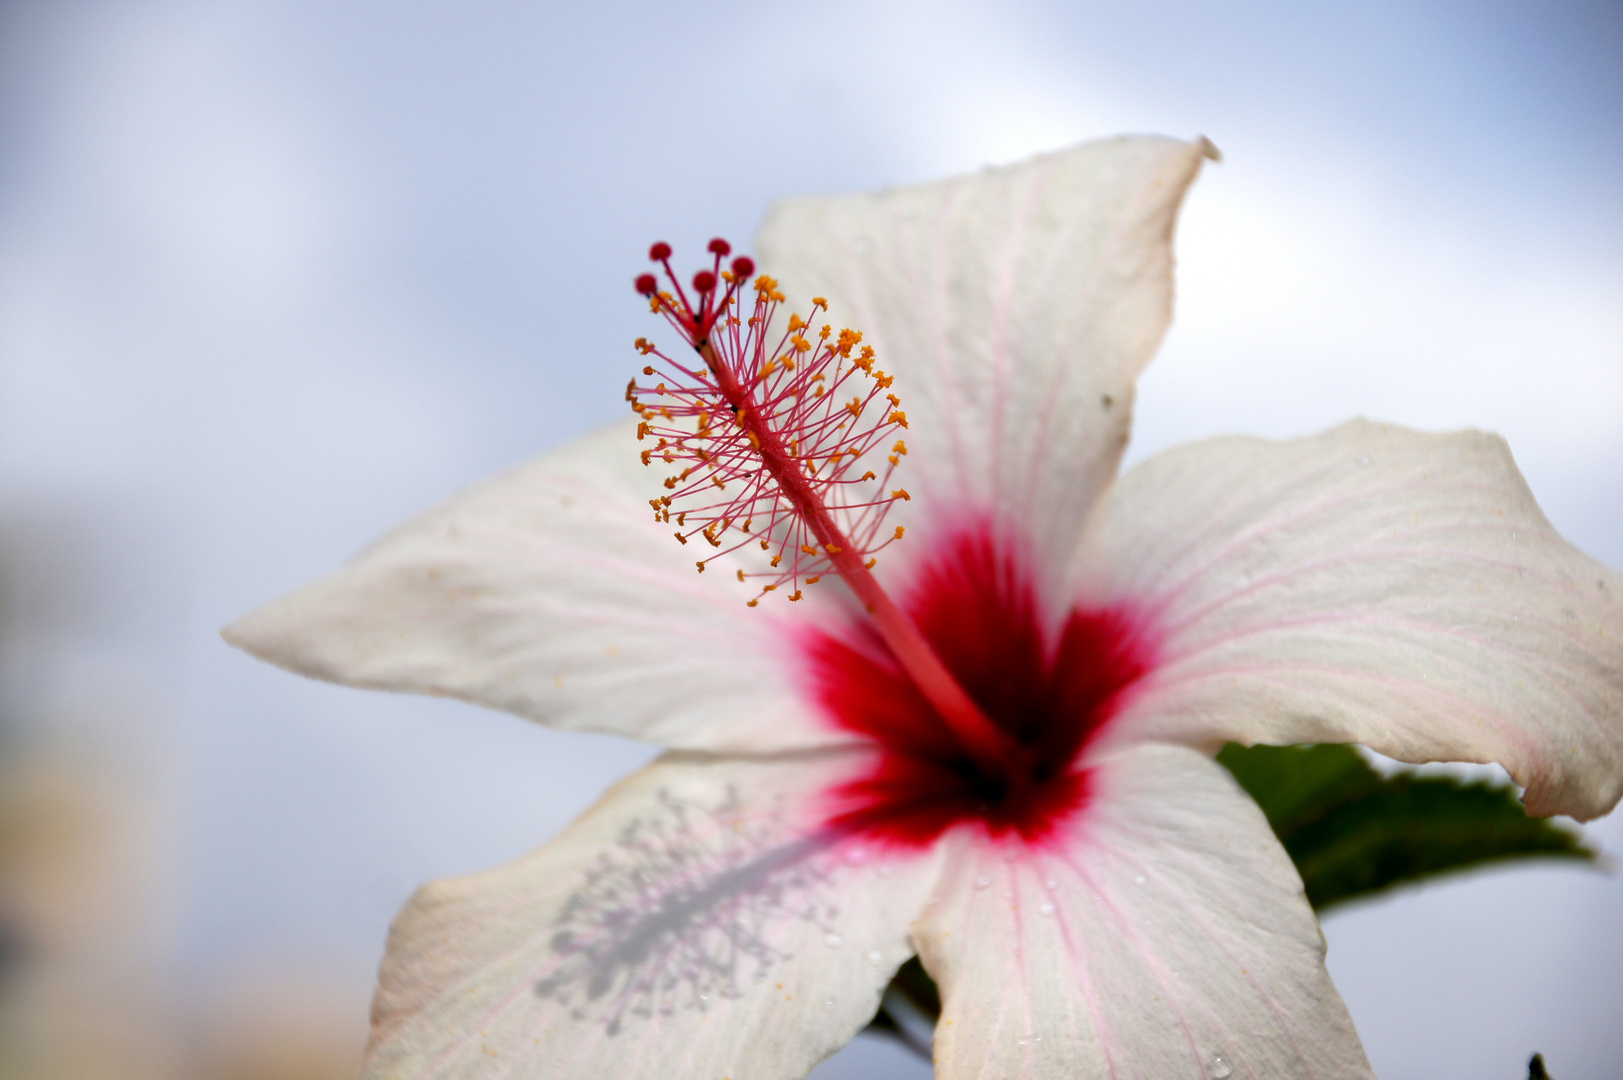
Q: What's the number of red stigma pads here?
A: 5